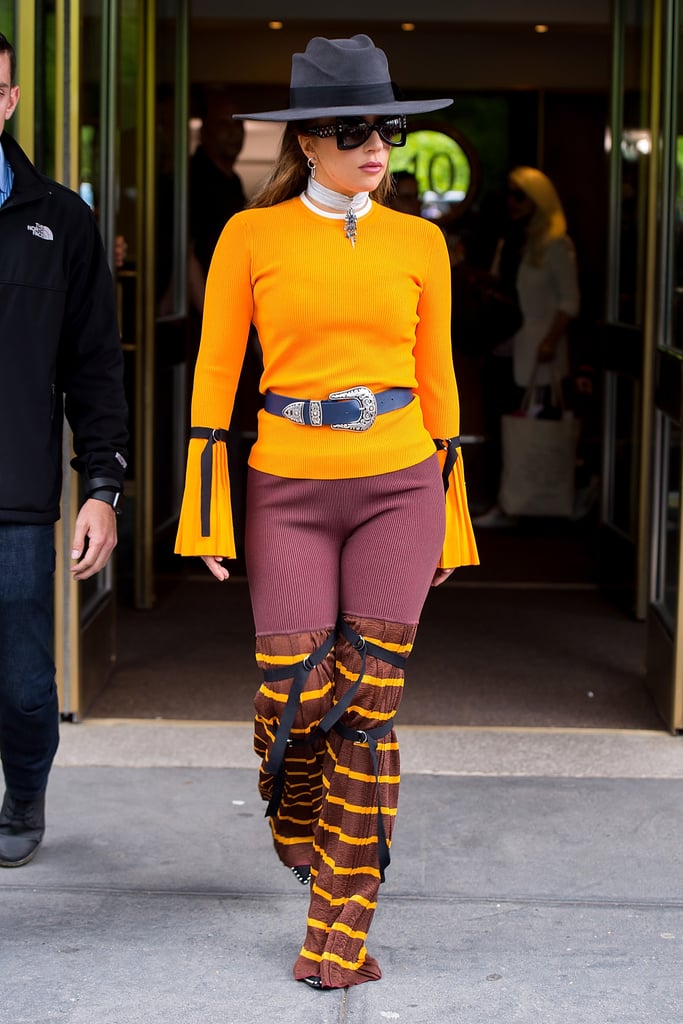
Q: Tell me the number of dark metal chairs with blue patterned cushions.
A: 0